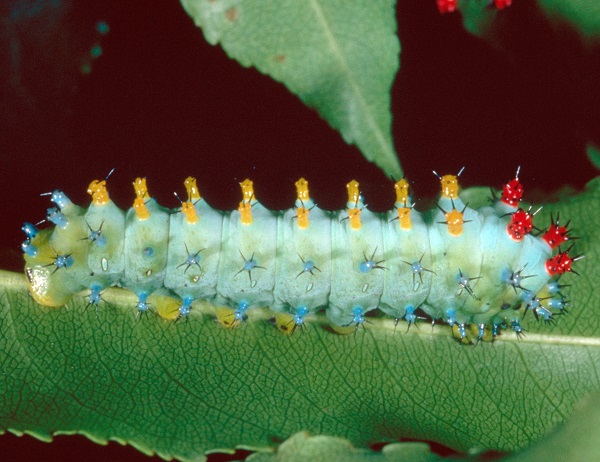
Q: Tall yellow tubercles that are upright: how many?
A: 8